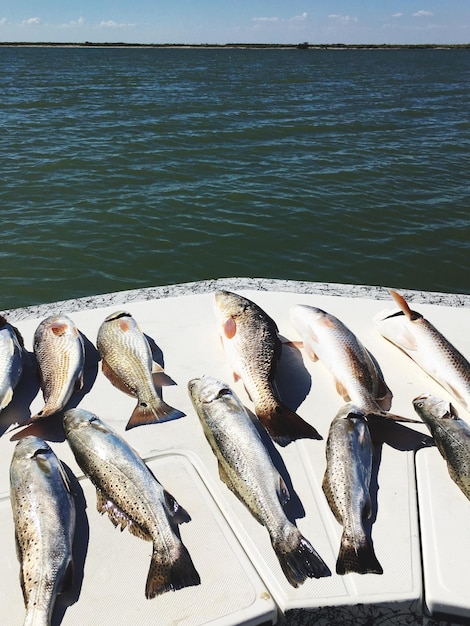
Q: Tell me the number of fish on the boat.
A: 11